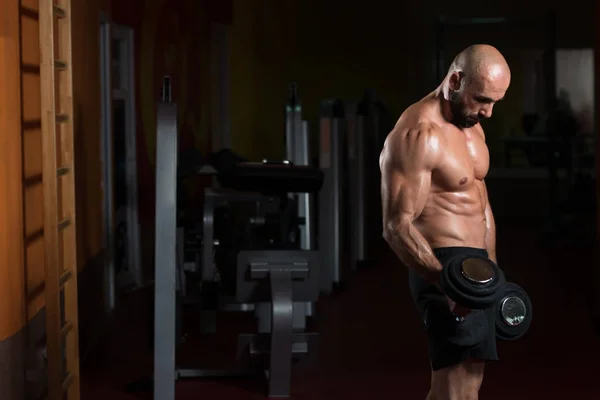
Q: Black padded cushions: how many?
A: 1